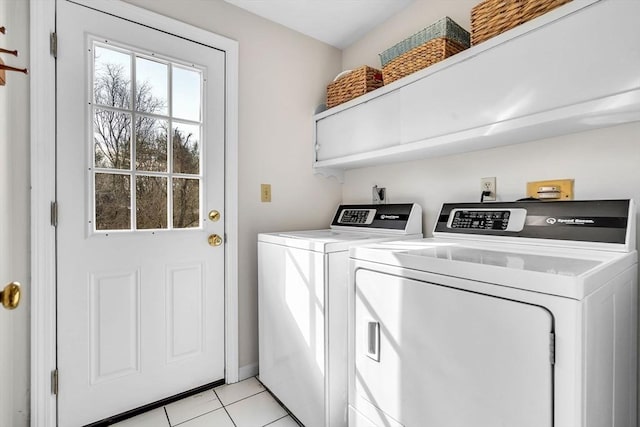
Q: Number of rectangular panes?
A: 9